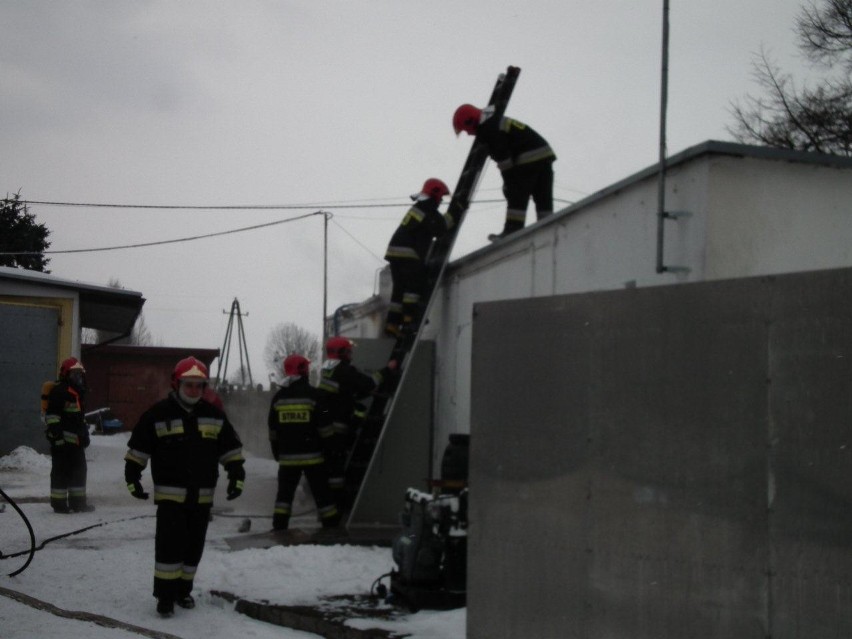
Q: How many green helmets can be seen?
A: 0